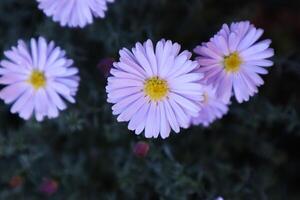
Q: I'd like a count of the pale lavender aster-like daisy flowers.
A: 5